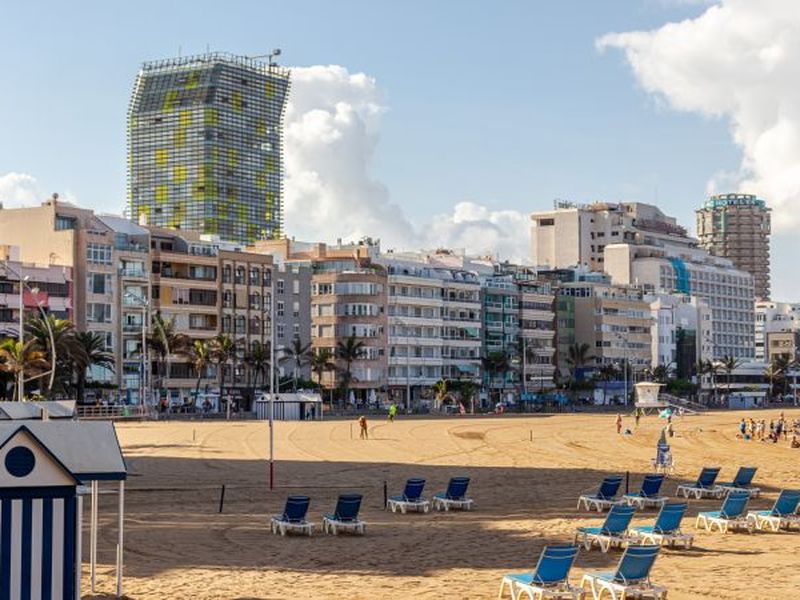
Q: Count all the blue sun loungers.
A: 14